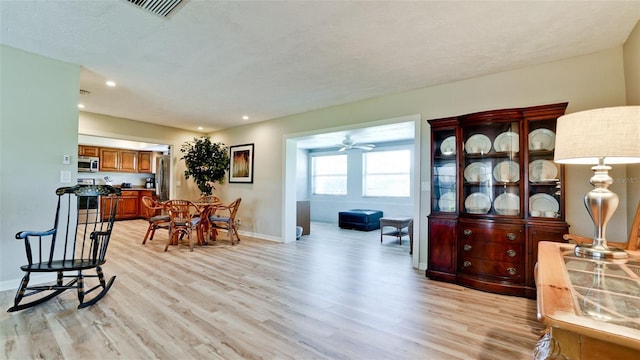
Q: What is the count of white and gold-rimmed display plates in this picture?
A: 12